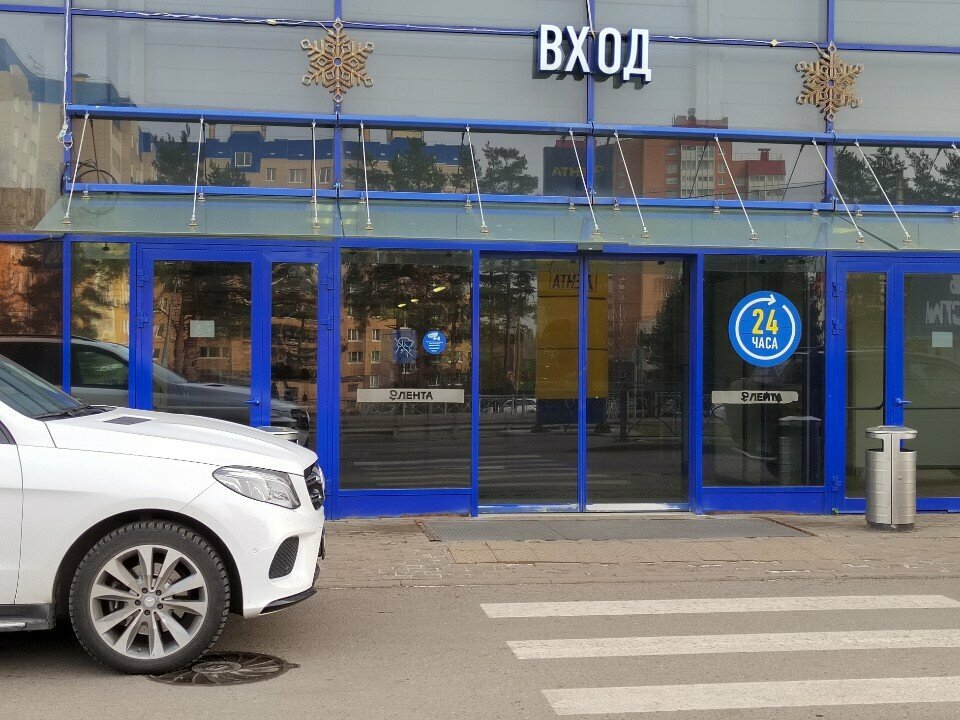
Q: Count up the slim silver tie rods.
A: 11